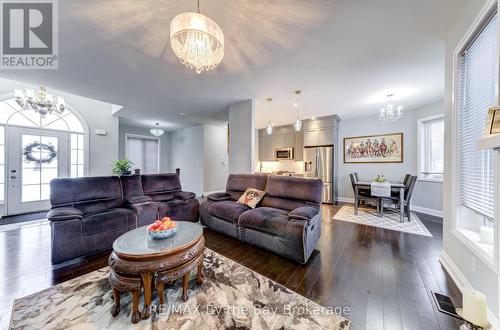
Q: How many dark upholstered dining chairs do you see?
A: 4